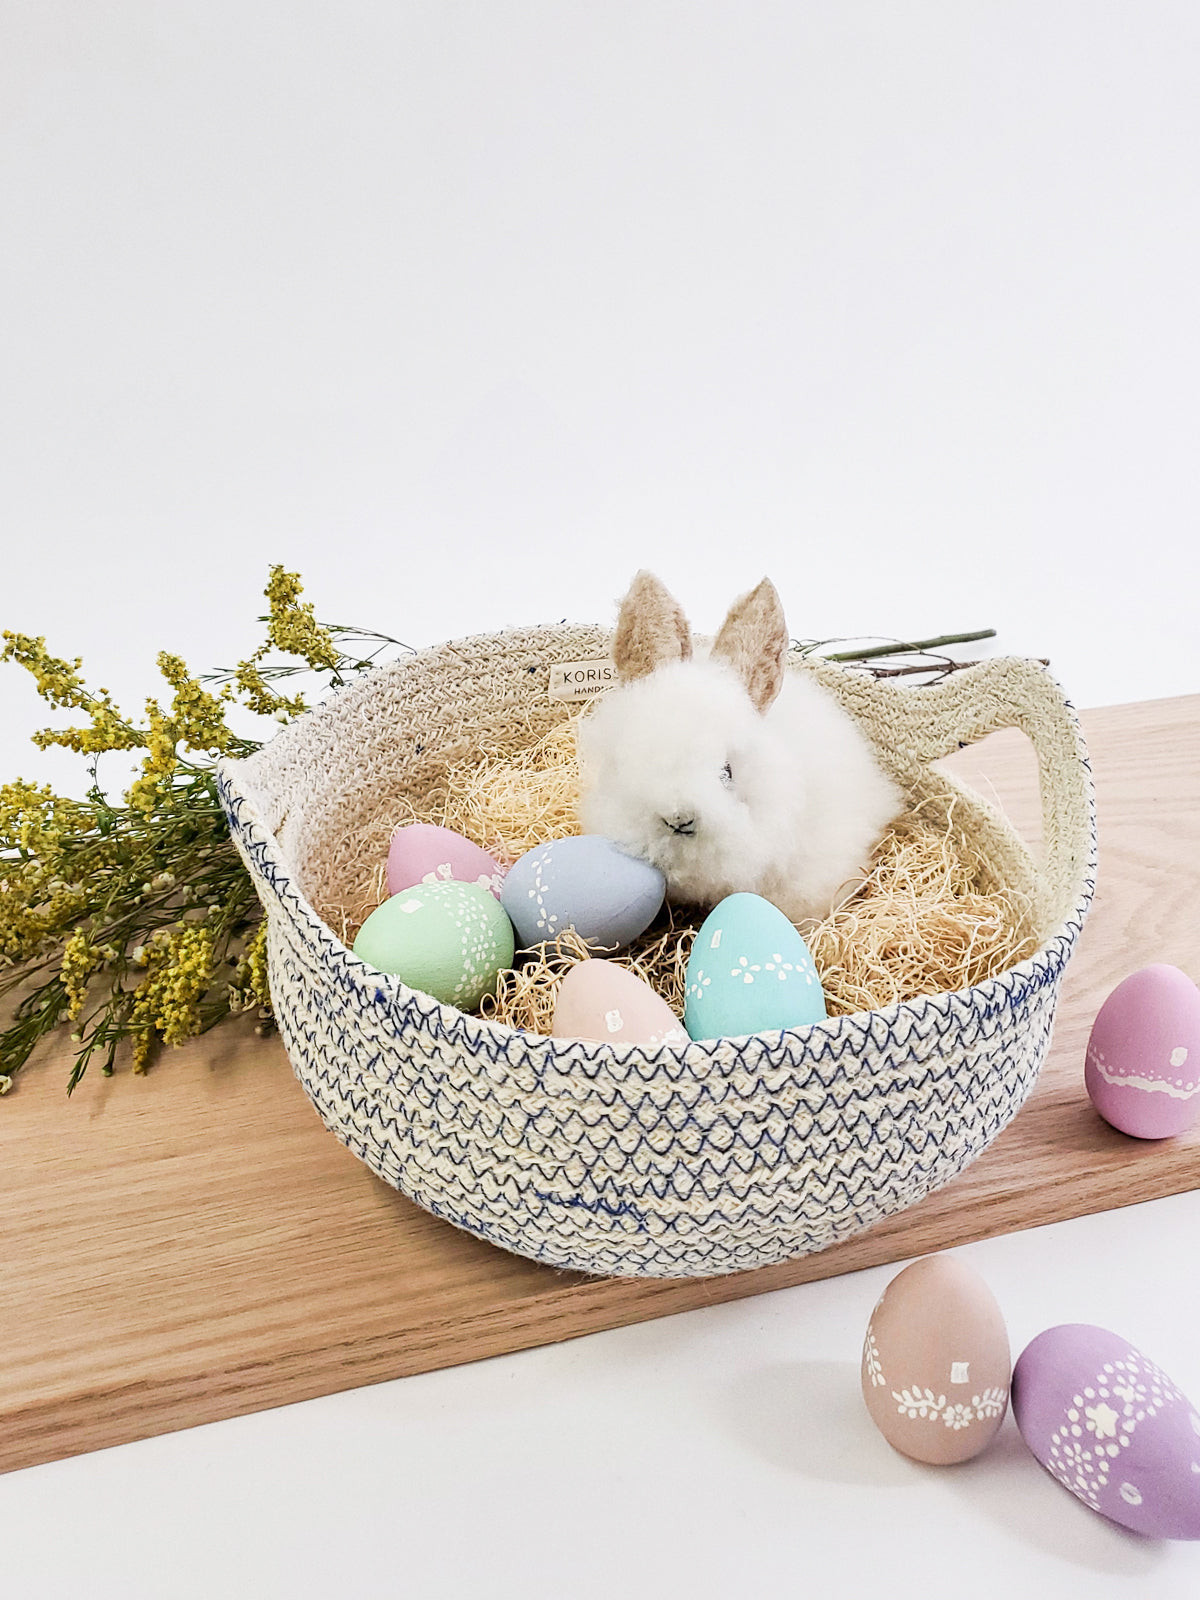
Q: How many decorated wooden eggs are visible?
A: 8